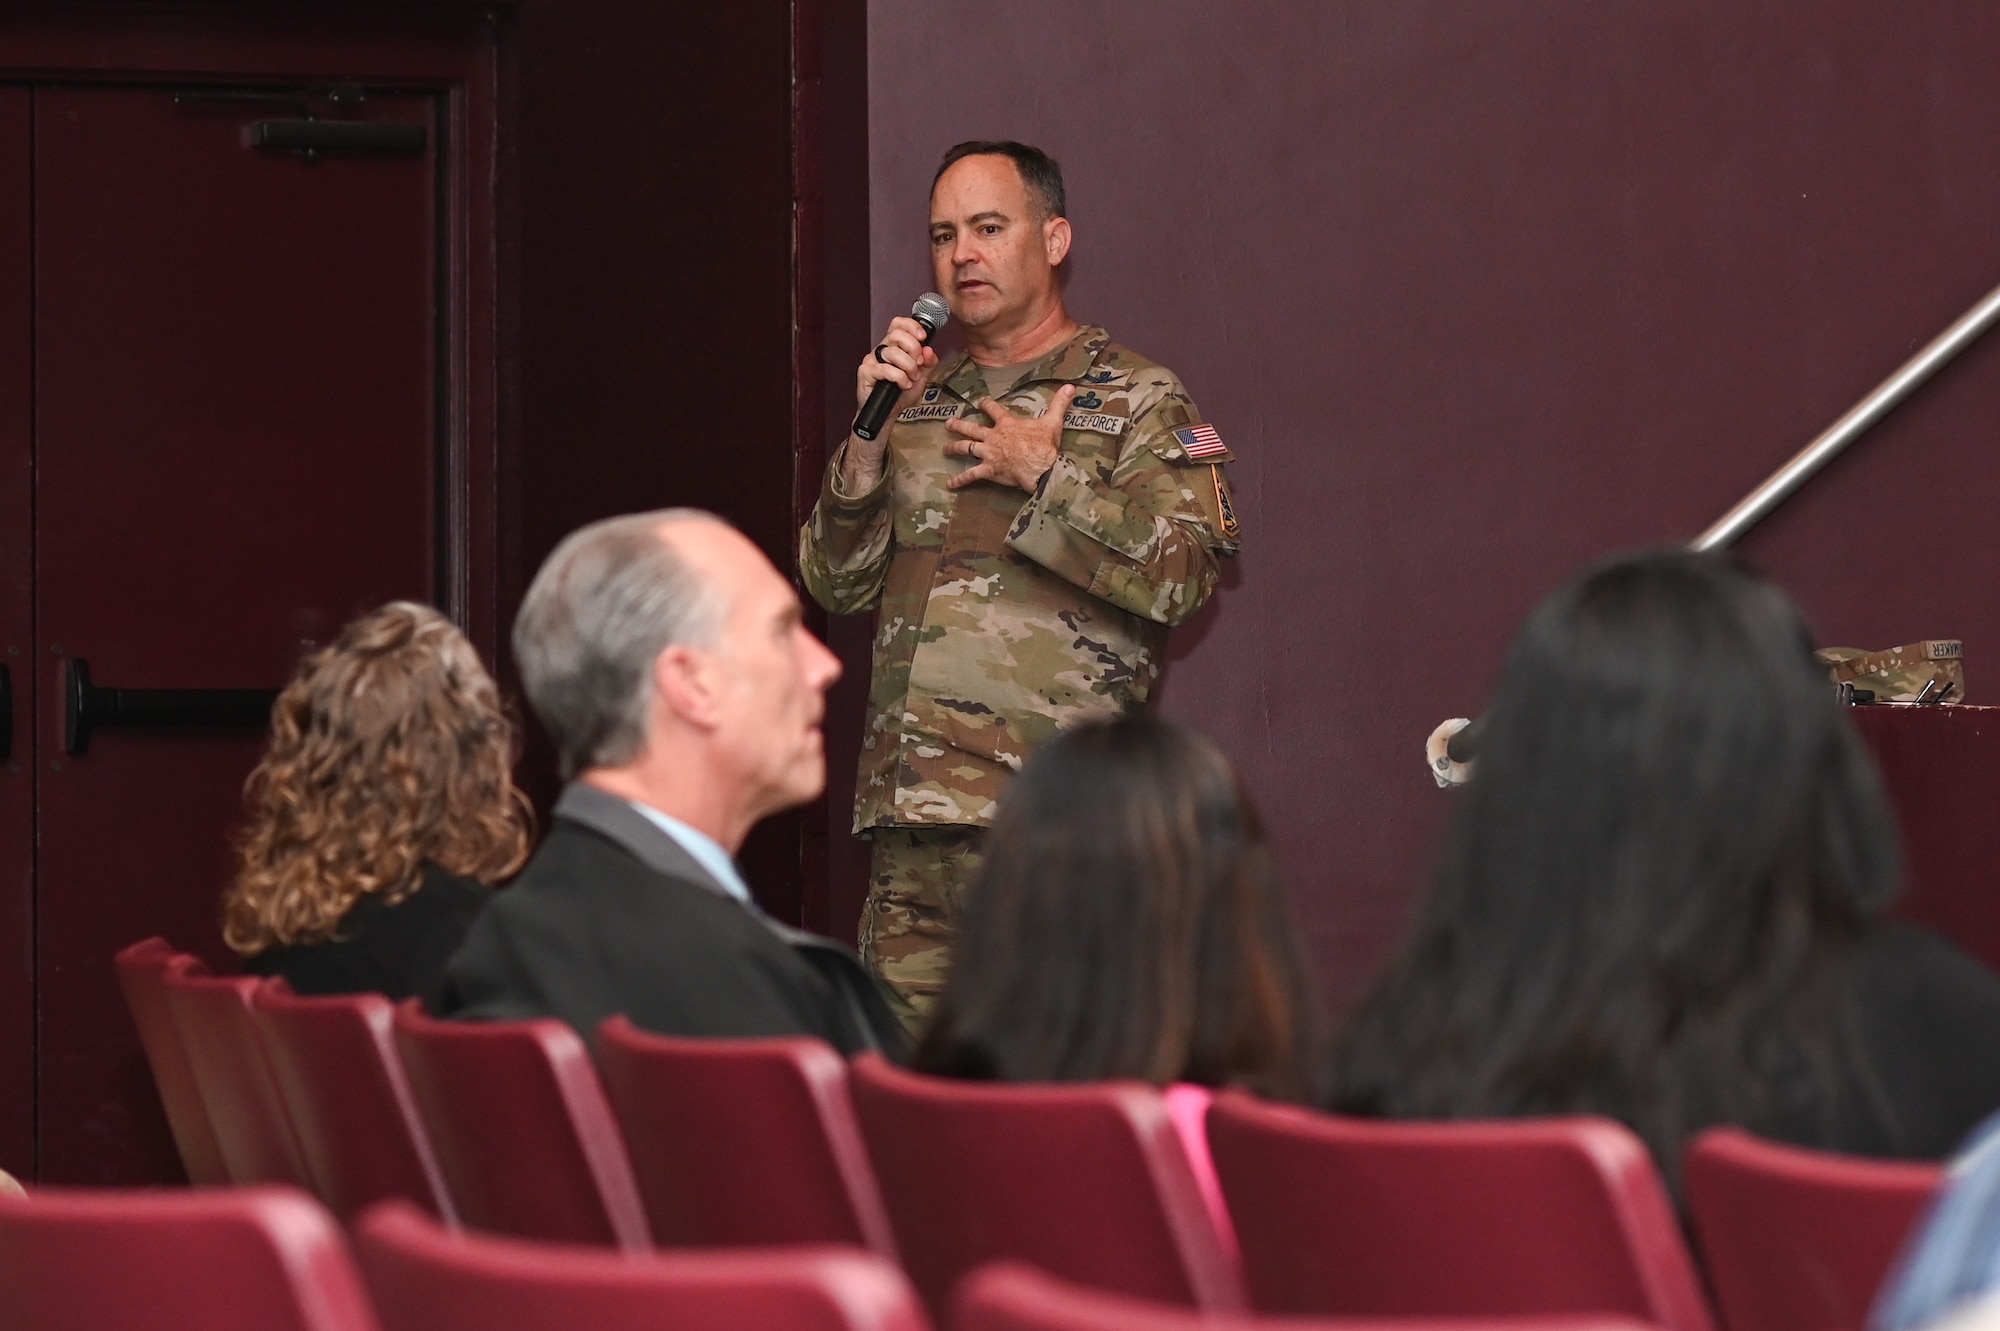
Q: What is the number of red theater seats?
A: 11